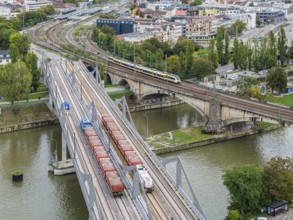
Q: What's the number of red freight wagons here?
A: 10